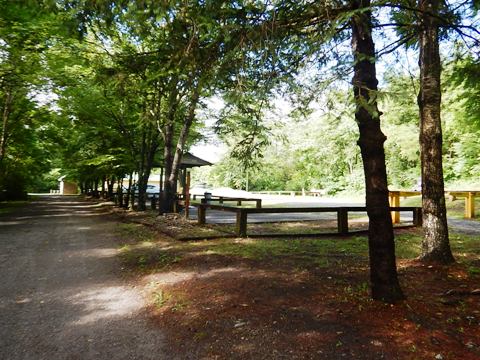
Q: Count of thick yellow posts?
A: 2